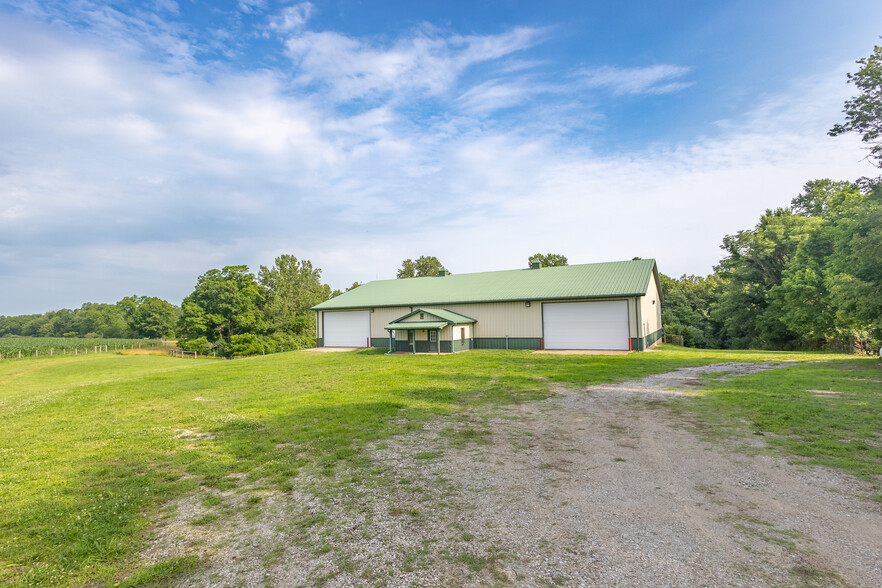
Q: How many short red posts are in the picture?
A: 4